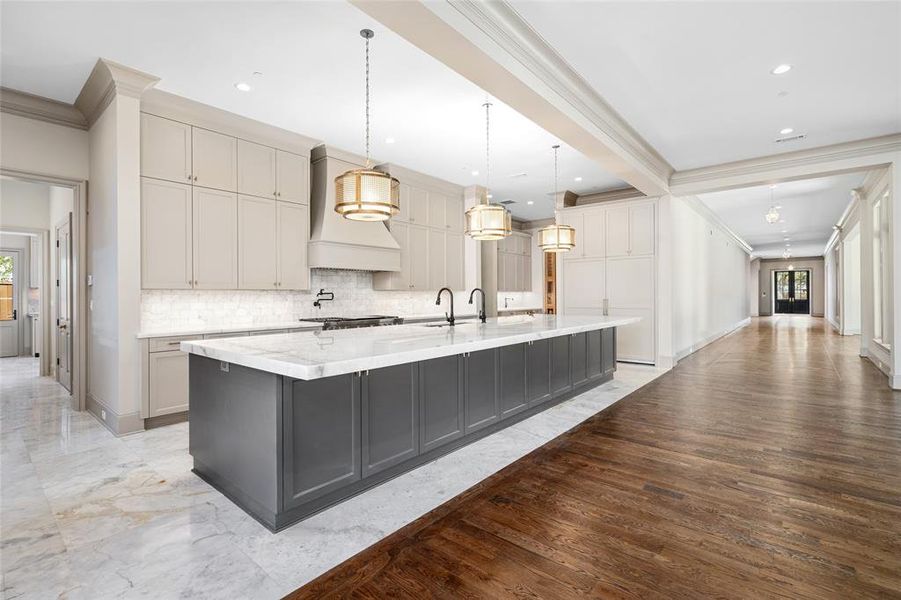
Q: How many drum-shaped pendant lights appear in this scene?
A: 3